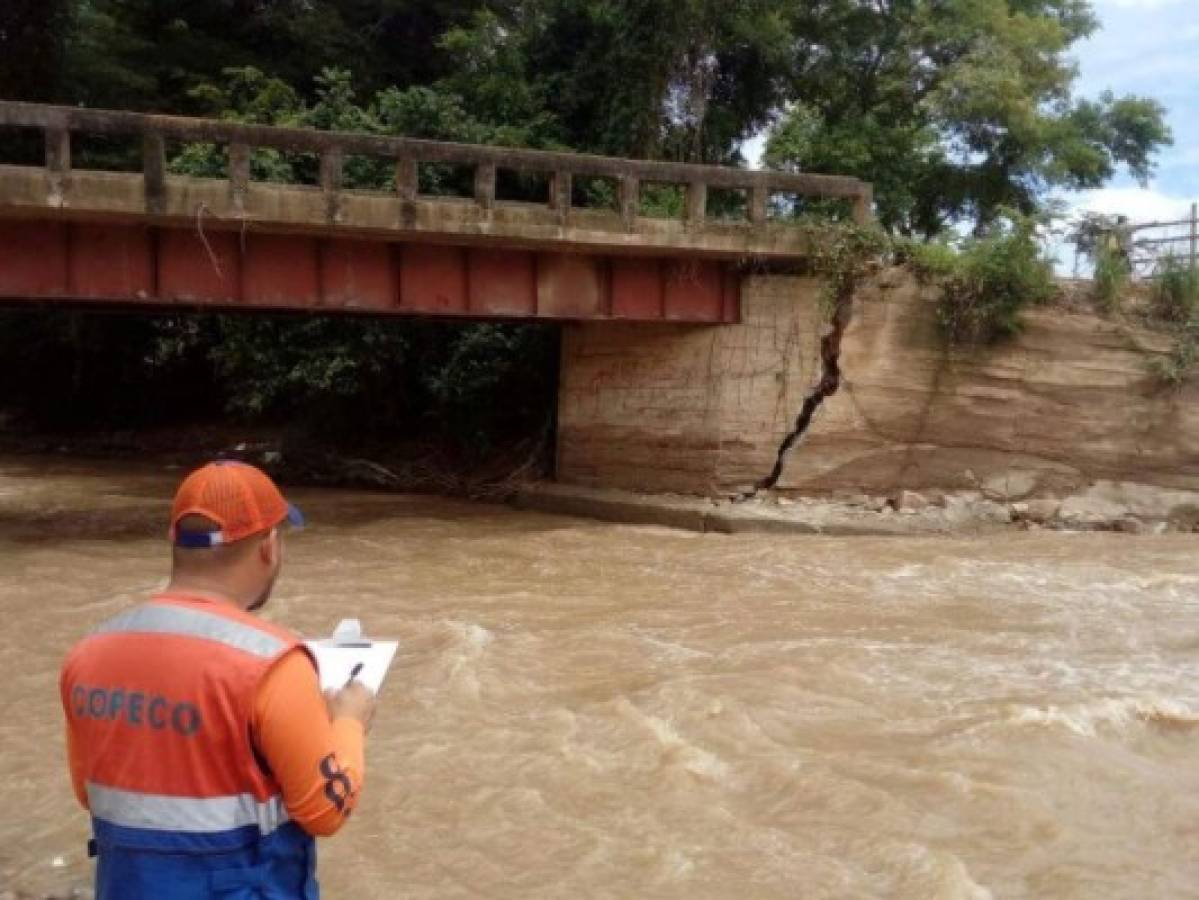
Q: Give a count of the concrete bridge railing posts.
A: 11